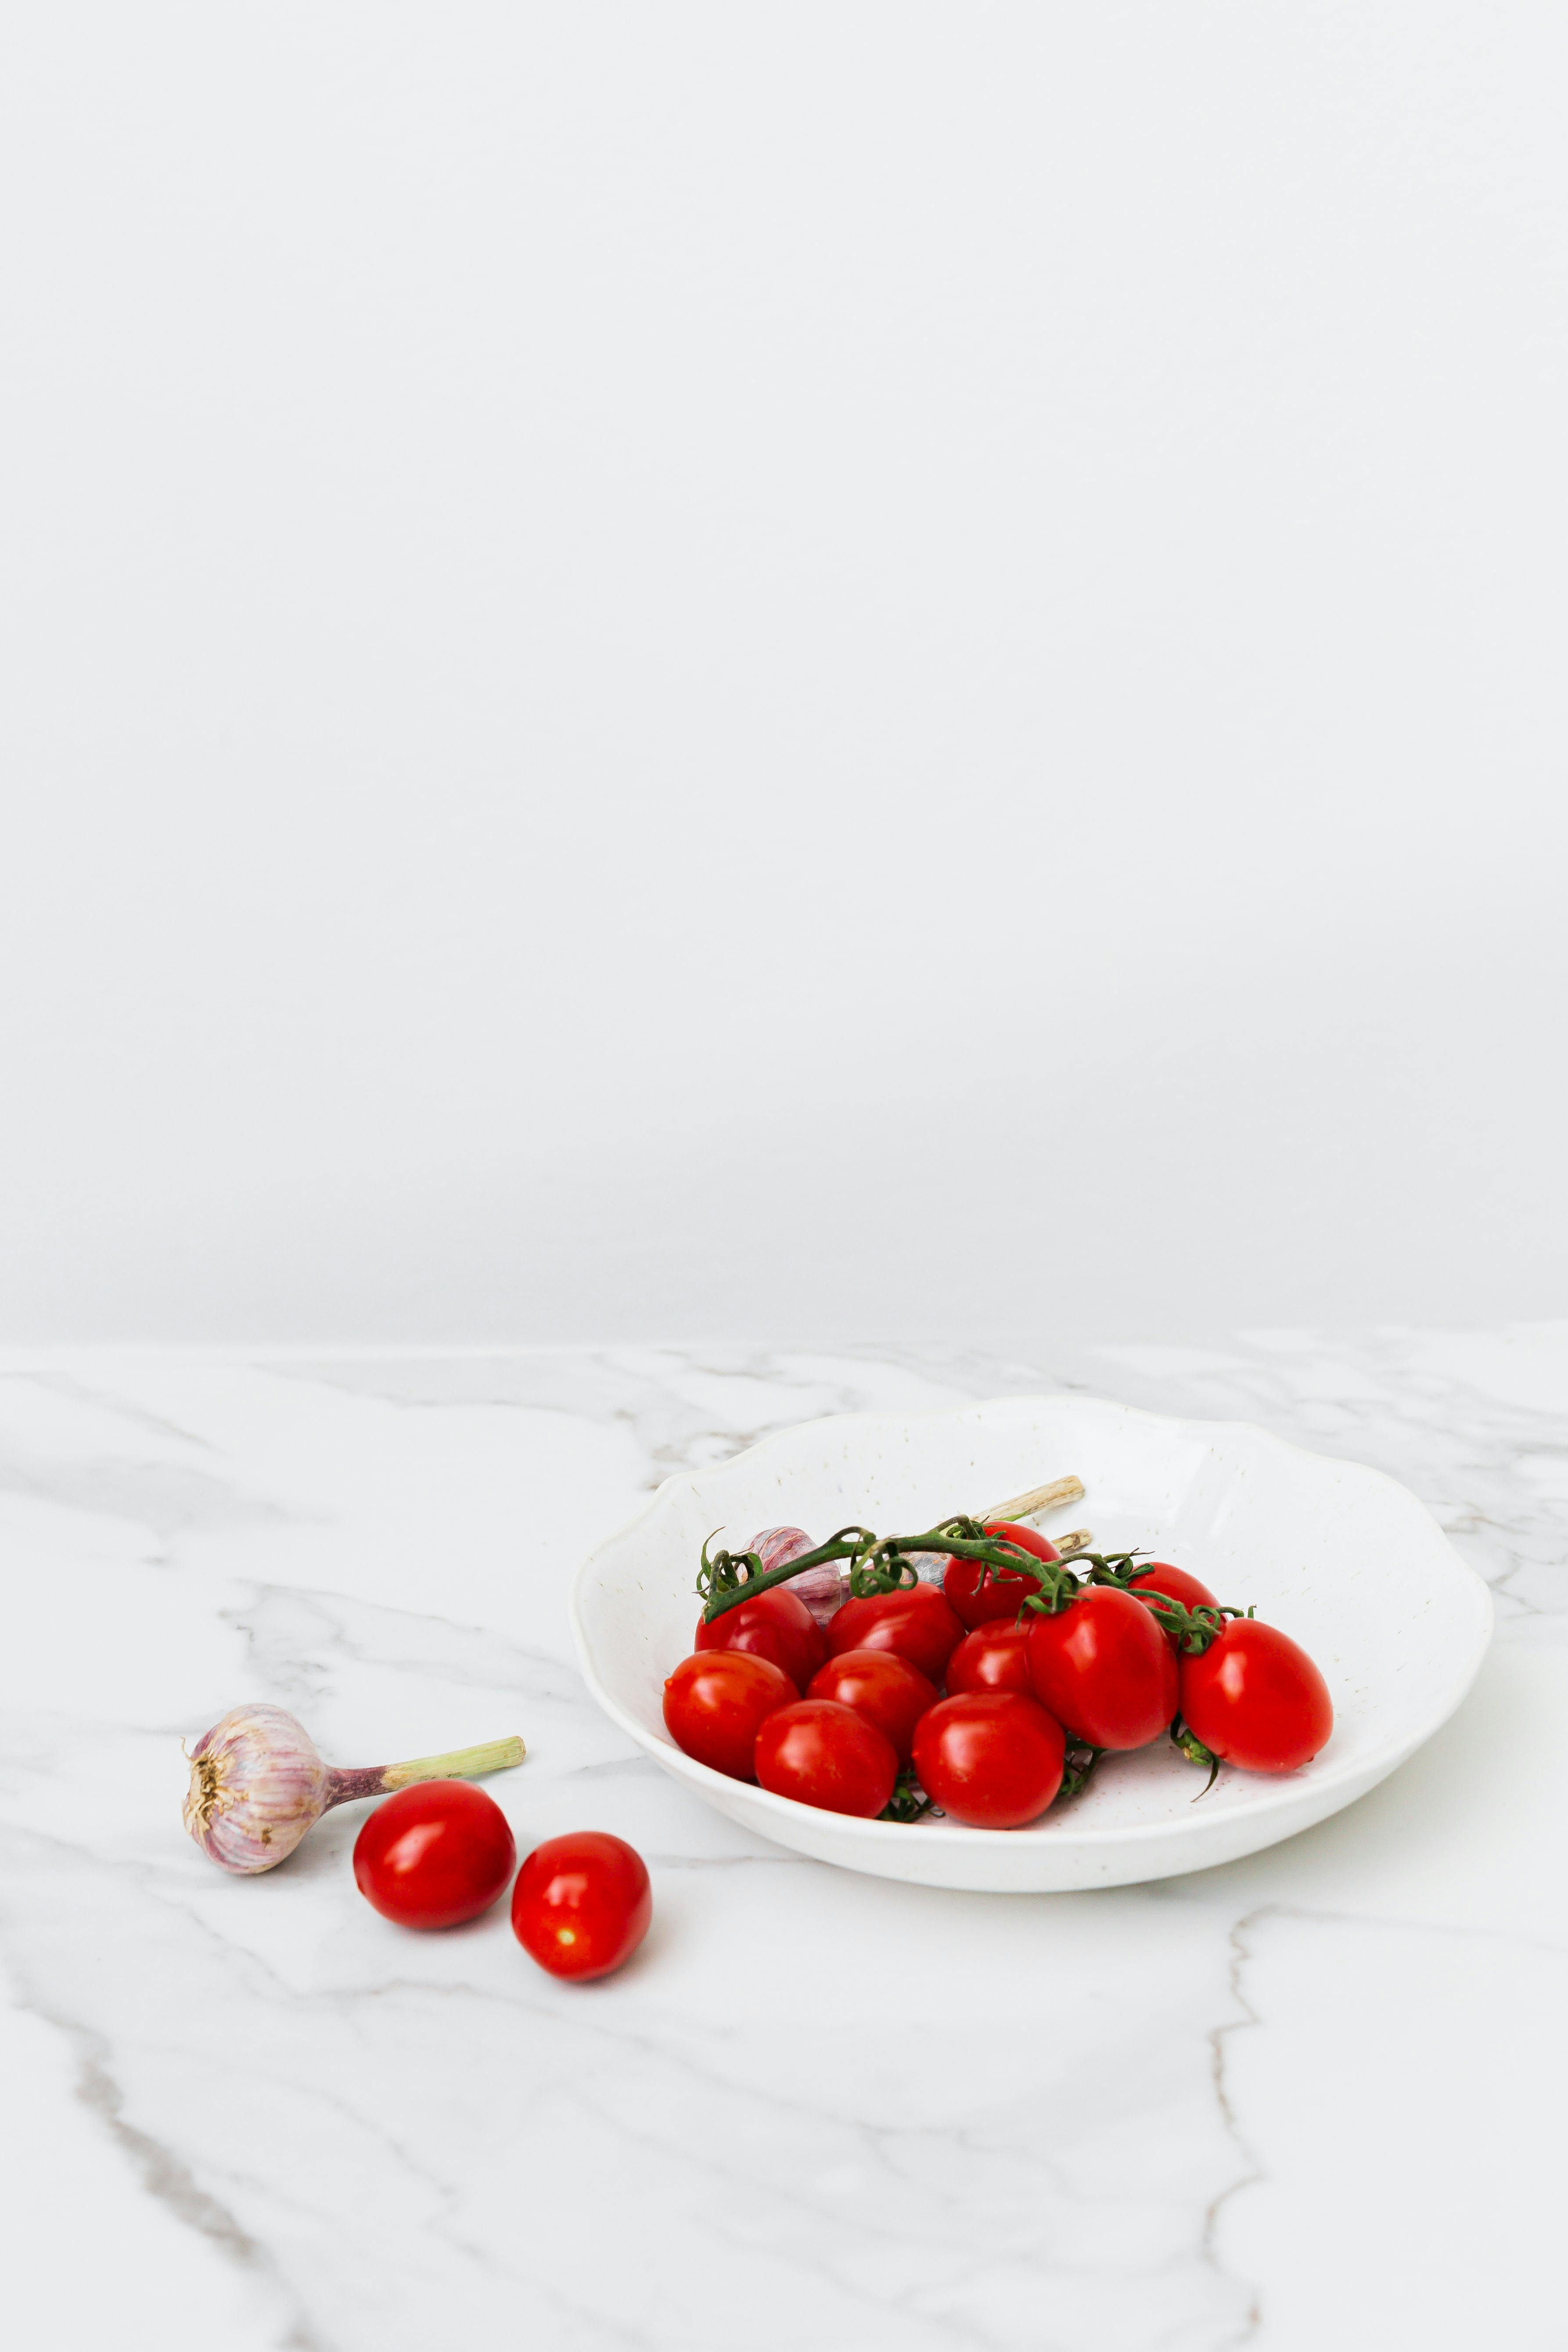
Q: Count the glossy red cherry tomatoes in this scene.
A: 13